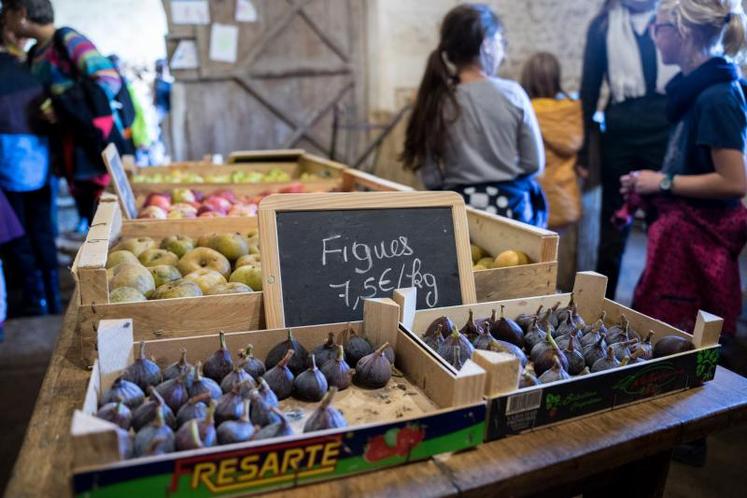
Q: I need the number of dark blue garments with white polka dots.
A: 1